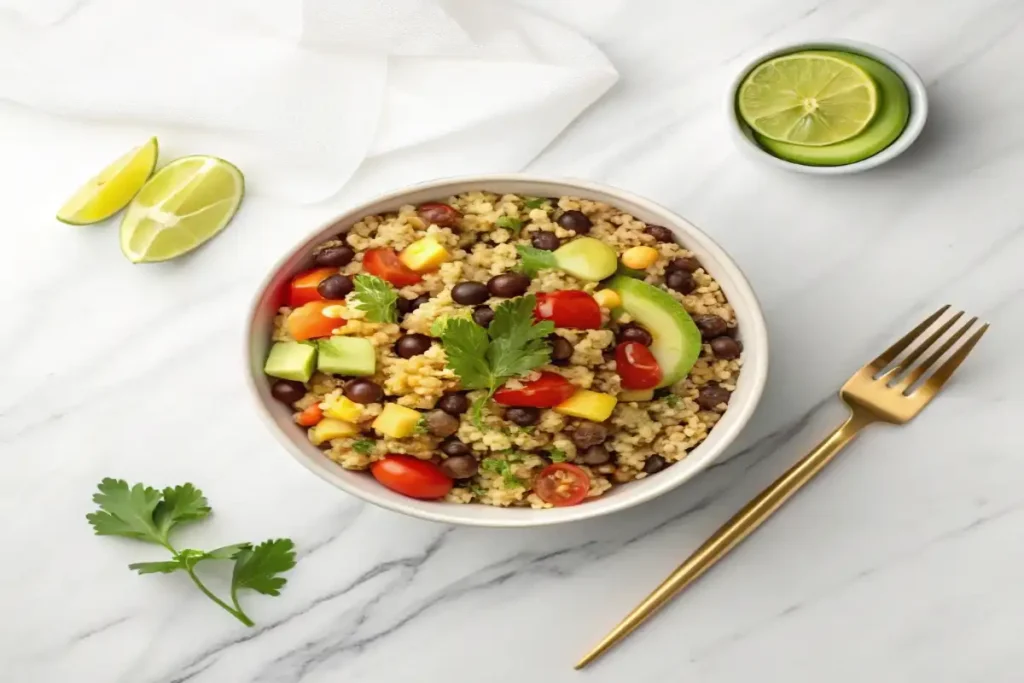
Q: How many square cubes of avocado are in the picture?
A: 2